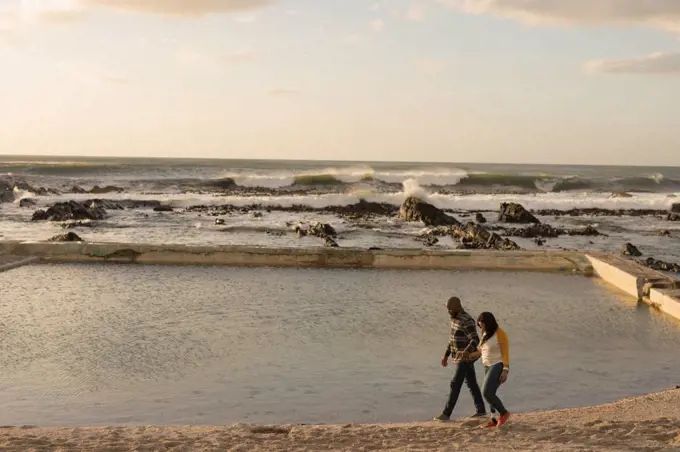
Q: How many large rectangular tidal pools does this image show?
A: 1